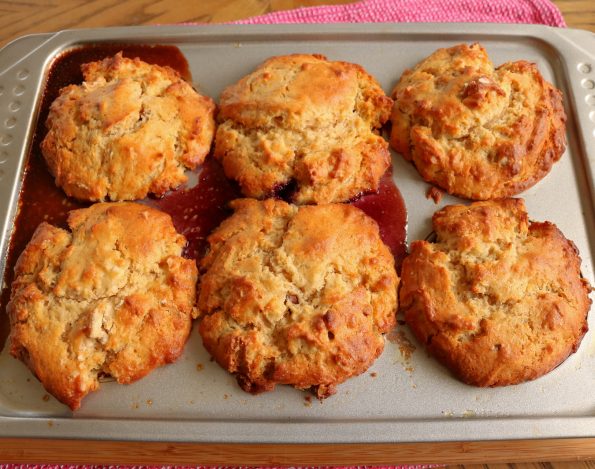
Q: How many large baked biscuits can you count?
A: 6